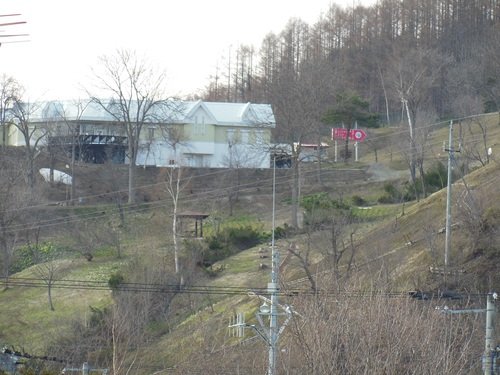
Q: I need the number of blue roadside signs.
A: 0